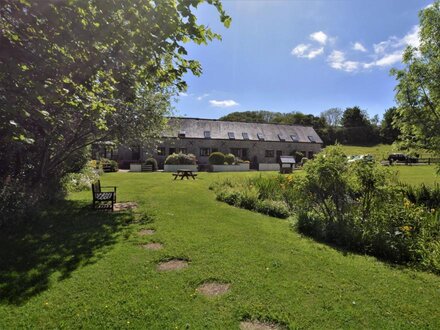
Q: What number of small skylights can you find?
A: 8